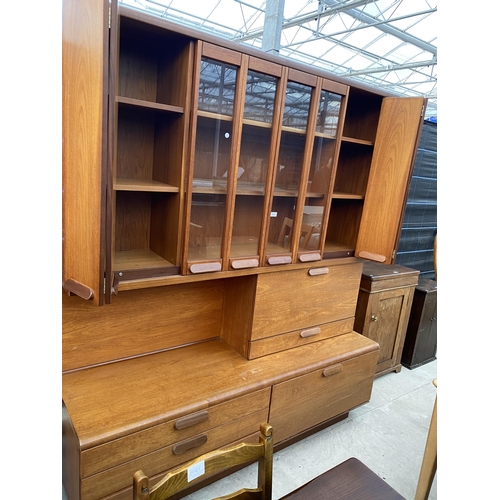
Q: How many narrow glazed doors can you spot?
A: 4